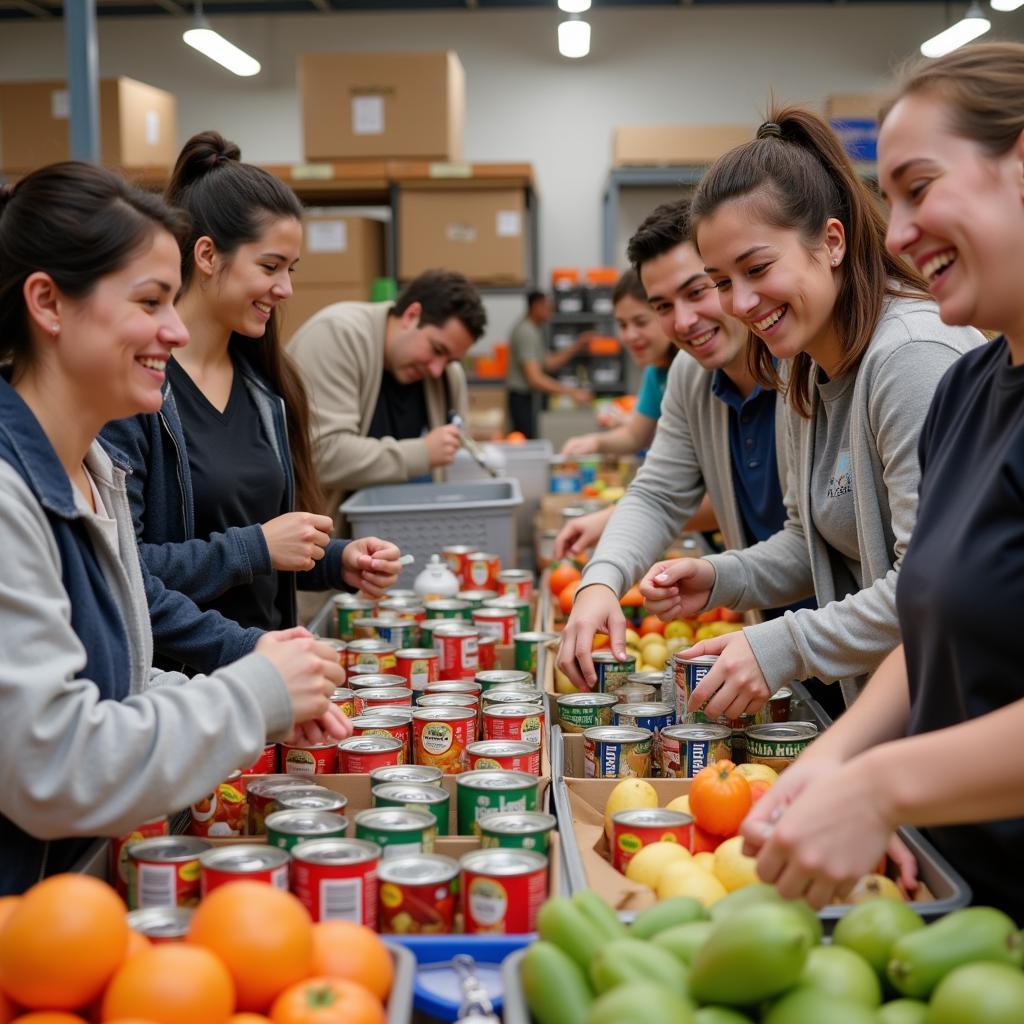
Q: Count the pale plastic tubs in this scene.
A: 2